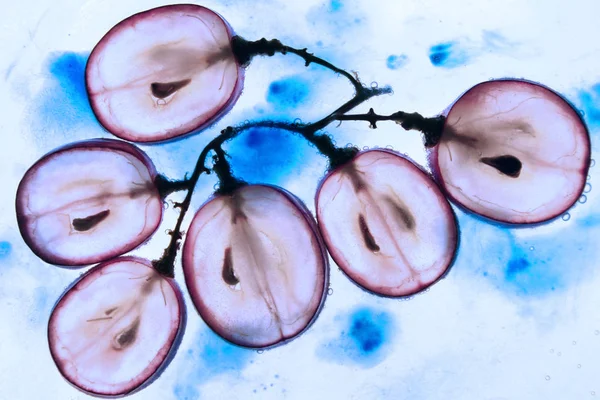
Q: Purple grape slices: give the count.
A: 6